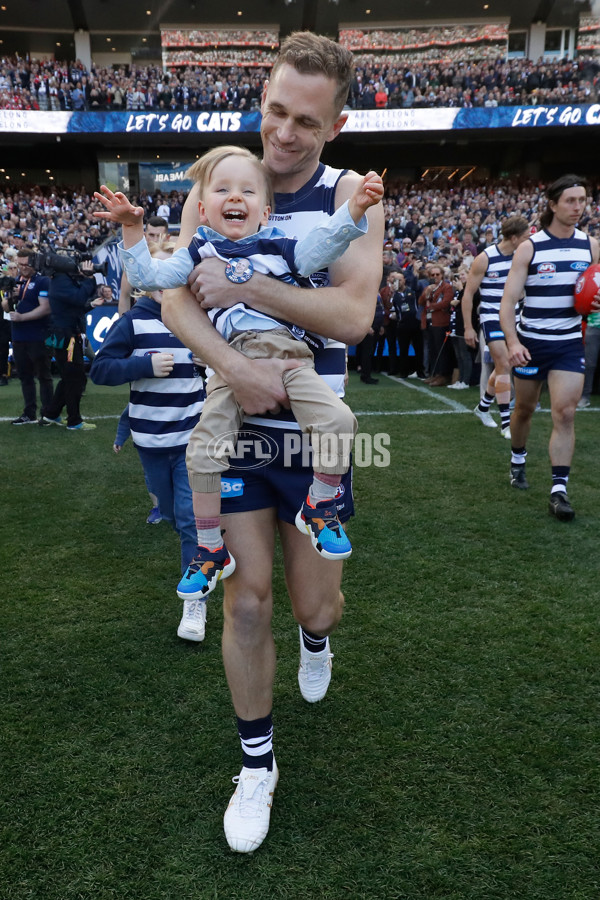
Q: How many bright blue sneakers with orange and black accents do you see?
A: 2